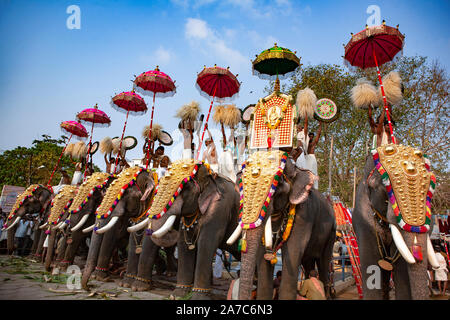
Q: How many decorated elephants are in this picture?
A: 7